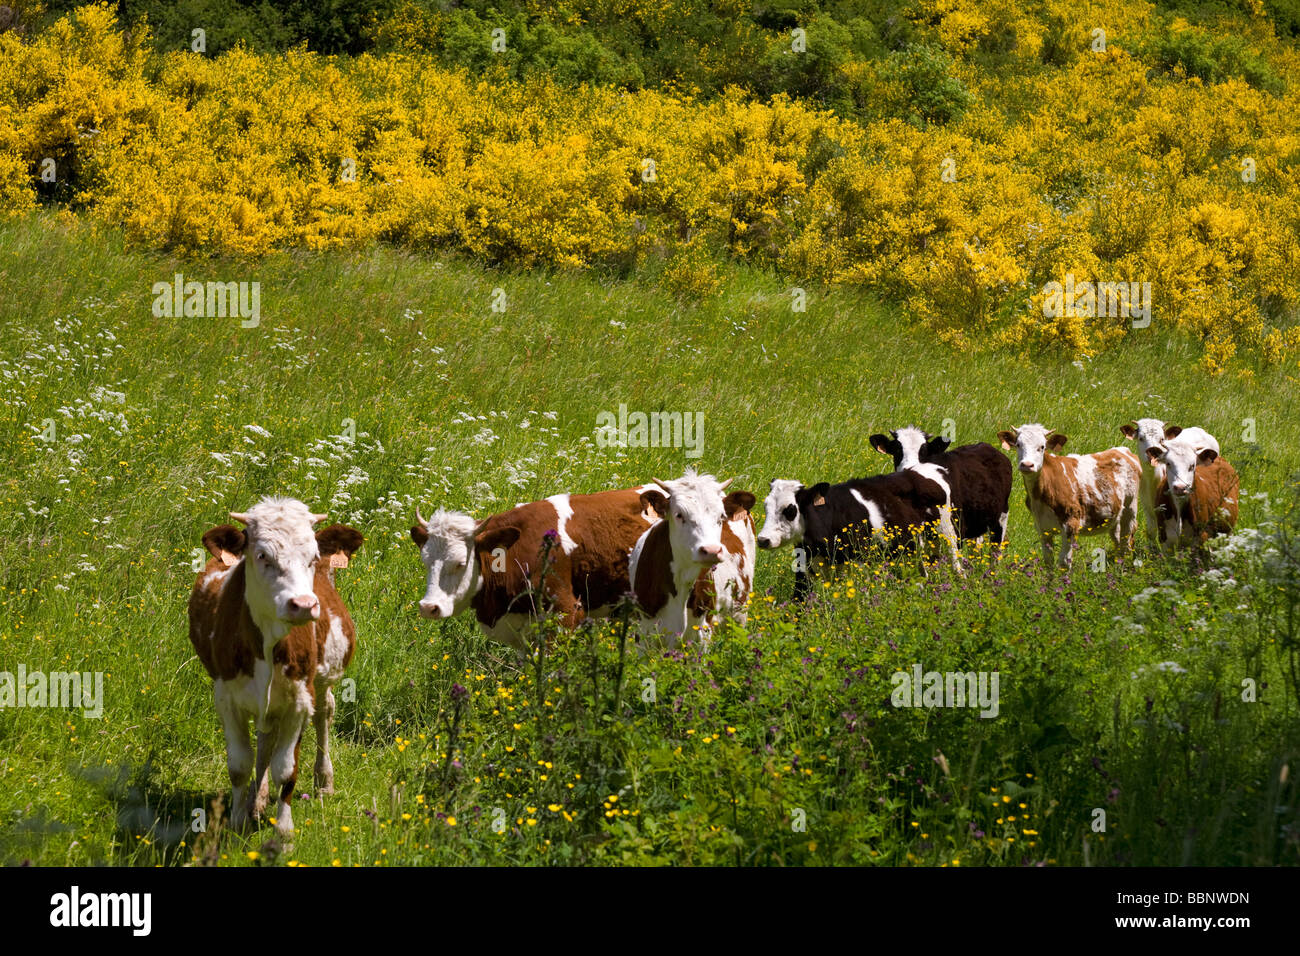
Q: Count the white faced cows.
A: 8